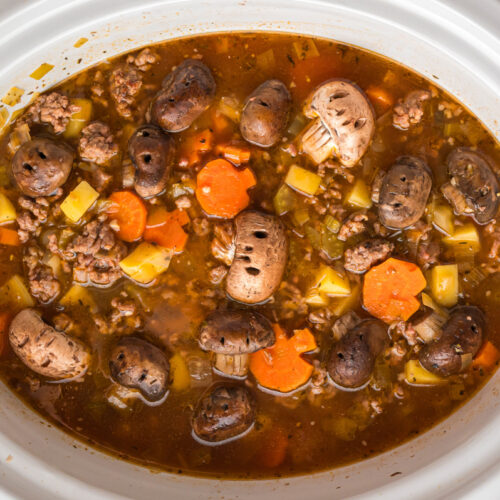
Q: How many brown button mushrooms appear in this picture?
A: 14